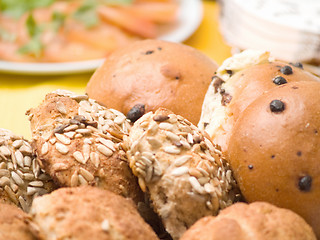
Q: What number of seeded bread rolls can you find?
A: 3